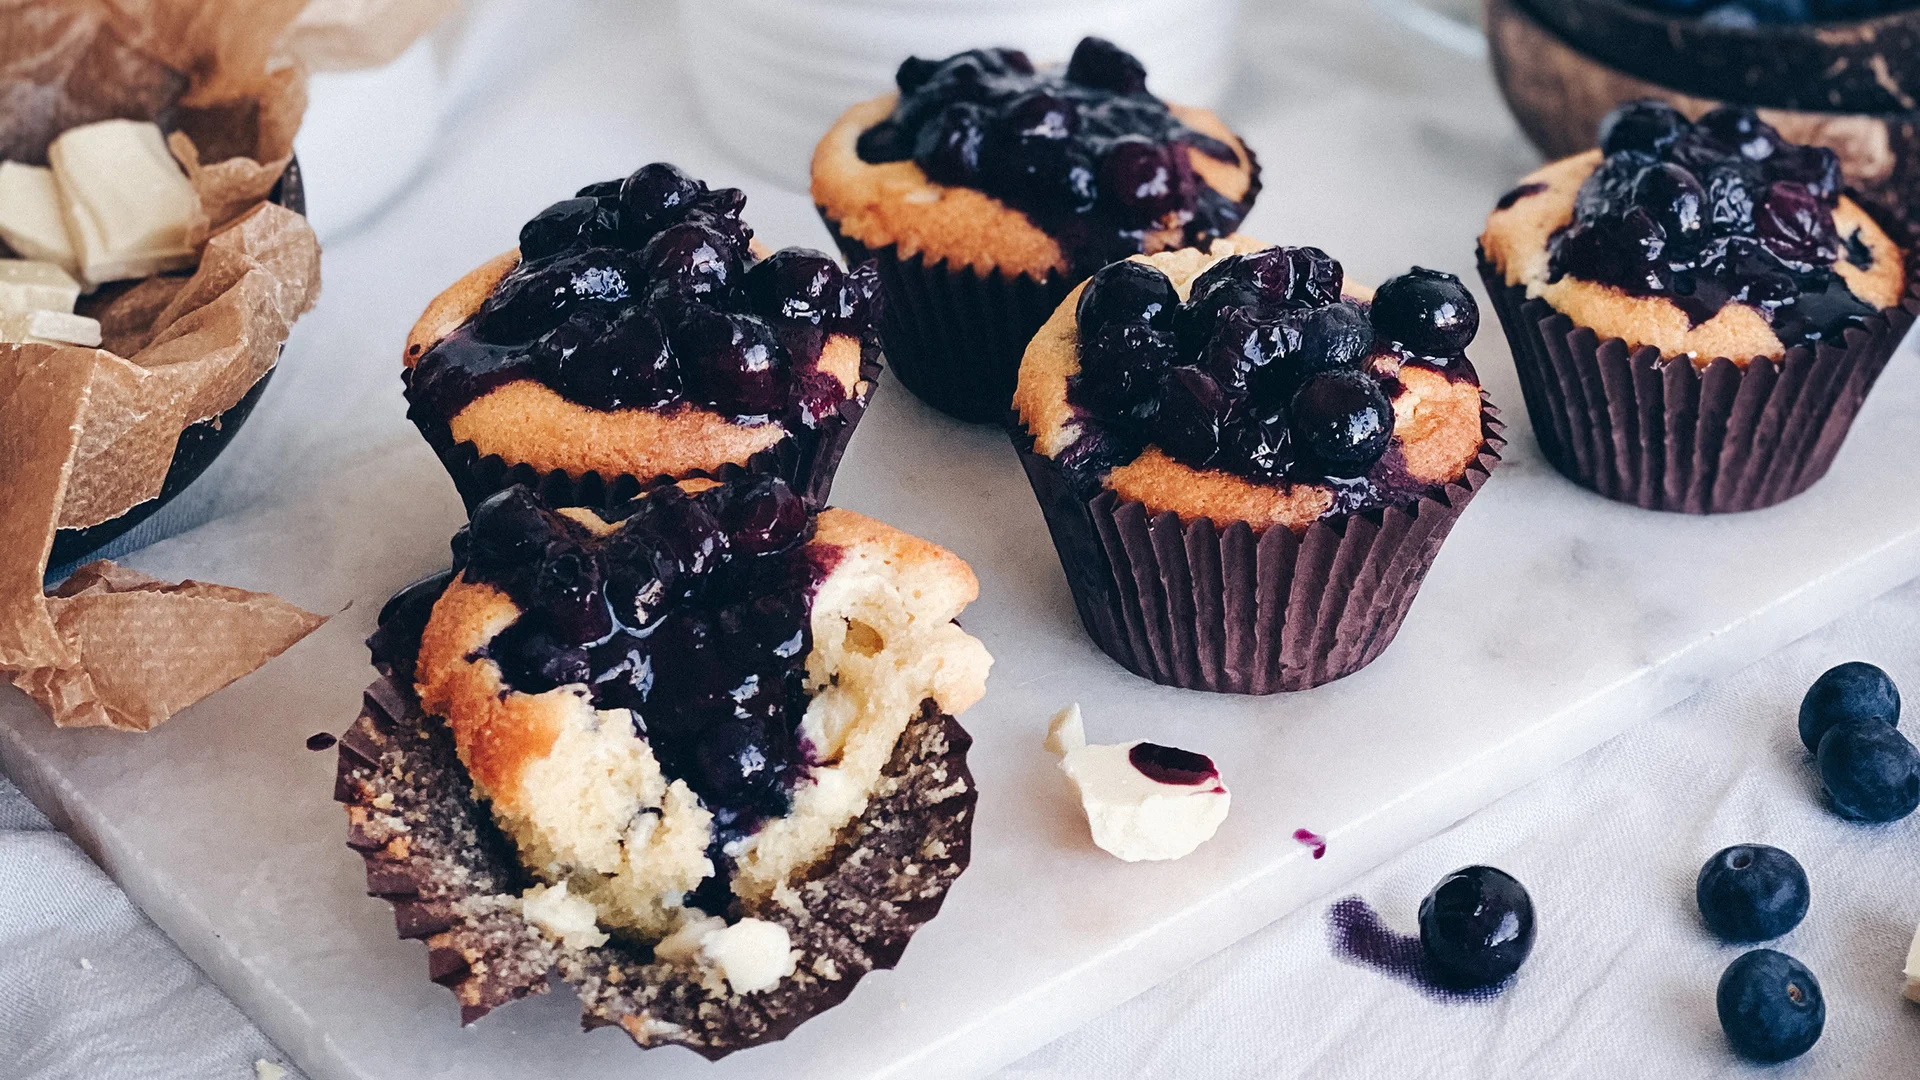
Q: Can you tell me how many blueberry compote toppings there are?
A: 5